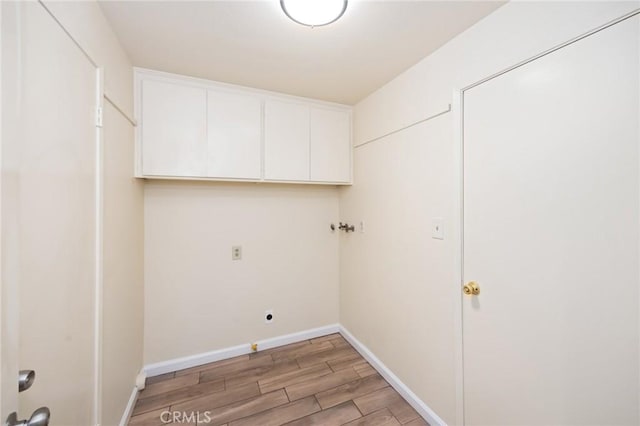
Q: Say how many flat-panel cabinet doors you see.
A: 4